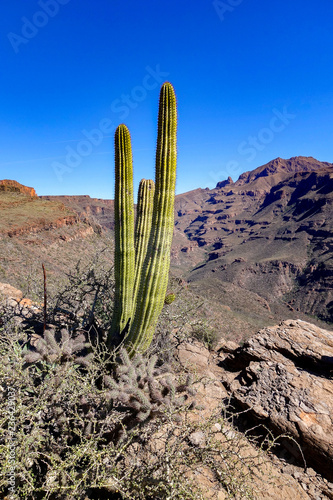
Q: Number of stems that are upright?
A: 3